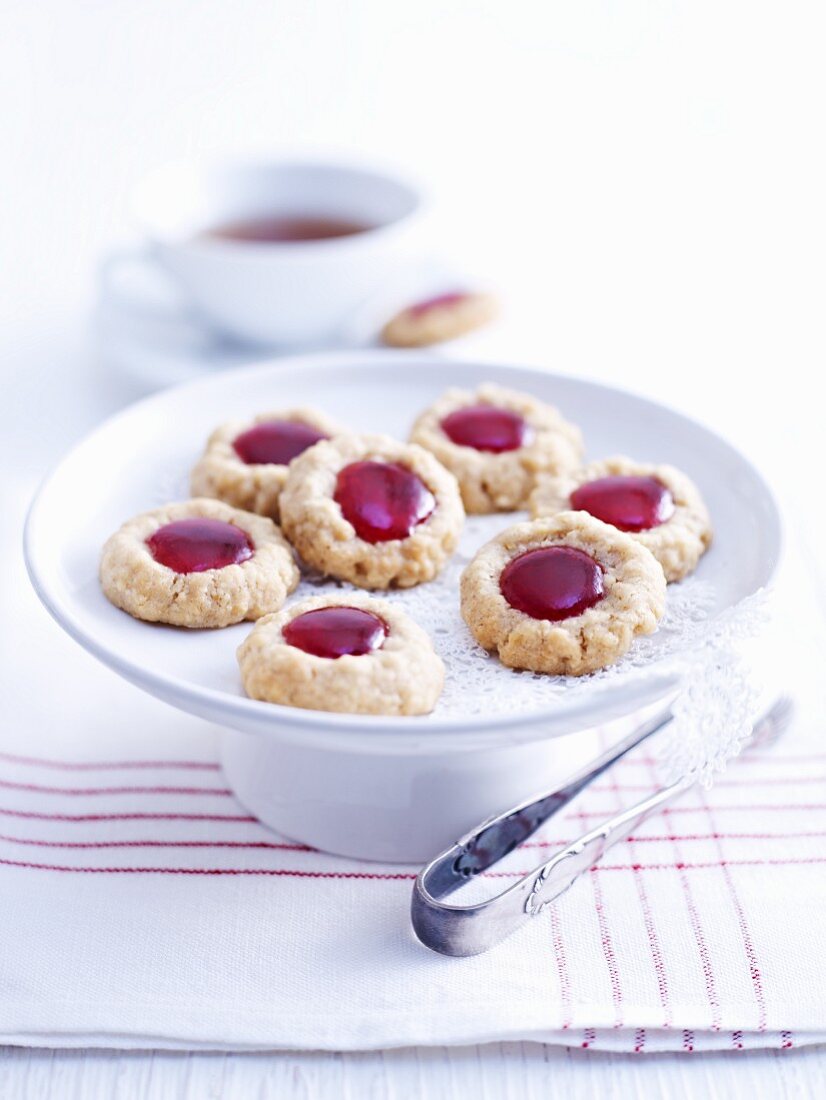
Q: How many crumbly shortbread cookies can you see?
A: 8